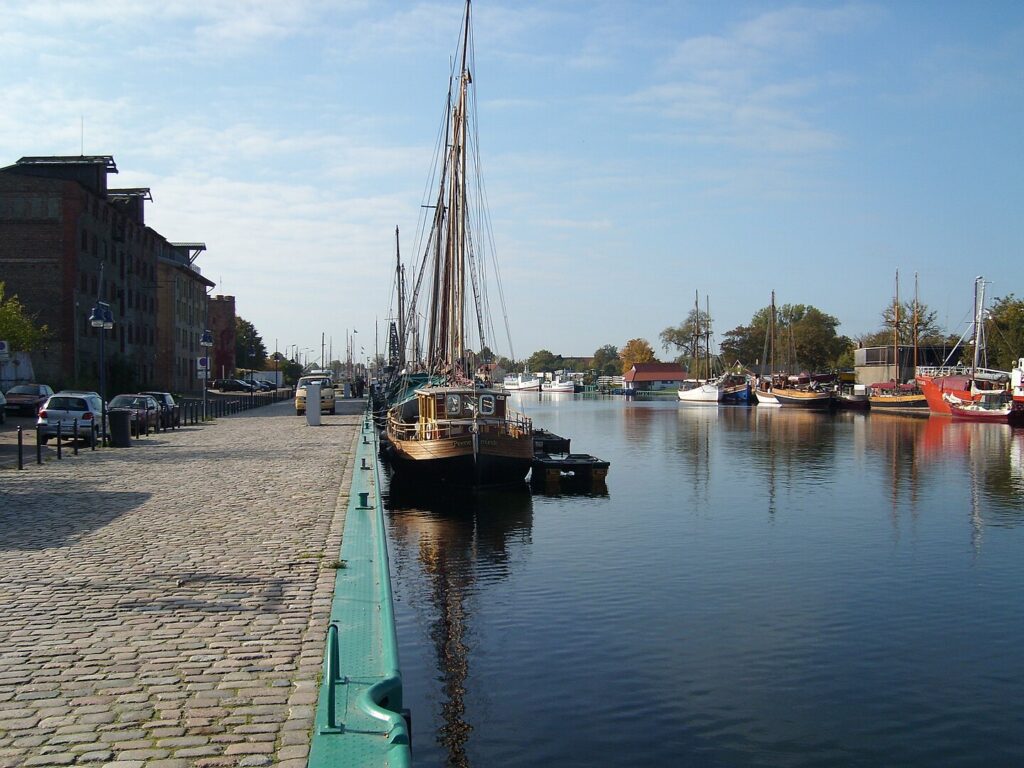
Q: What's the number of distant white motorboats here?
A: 2